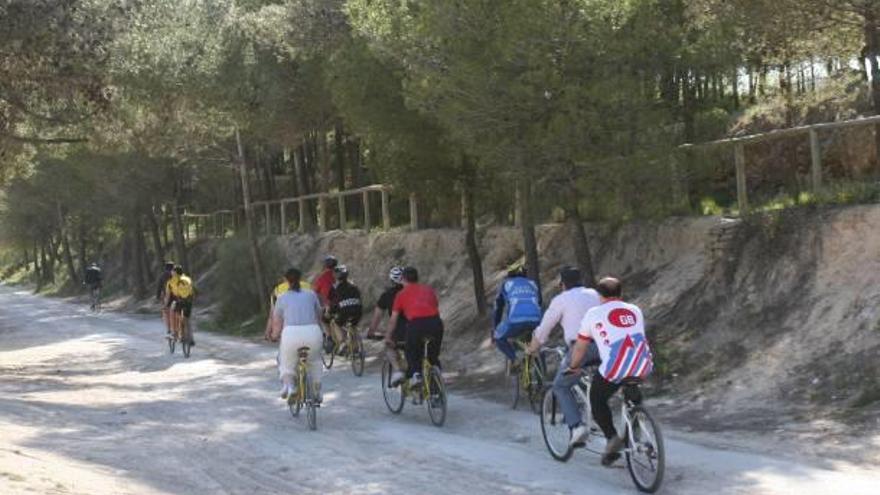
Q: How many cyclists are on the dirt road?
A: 12